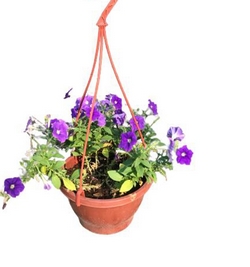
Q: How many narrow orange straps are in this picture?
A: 3